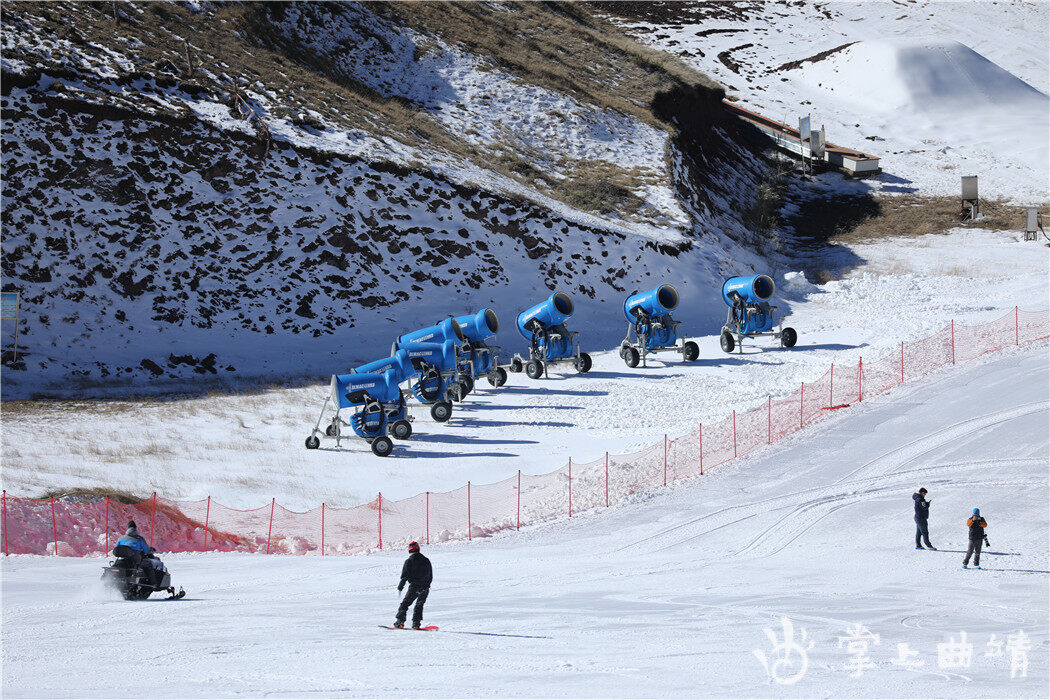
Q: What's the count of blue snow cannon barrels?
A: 8